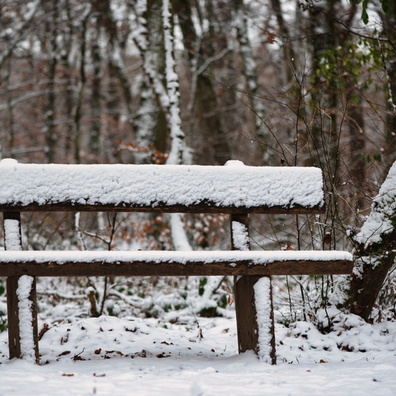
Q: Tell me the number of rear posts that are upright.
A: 2